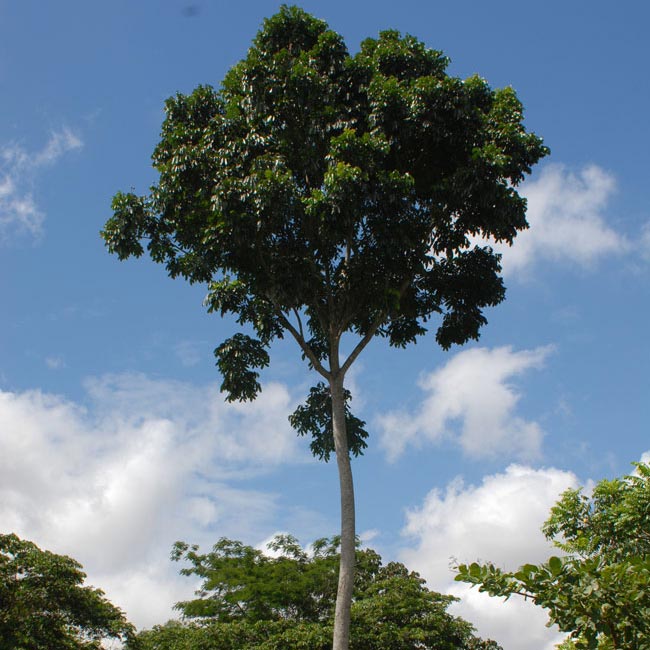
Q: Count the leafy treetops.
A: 4